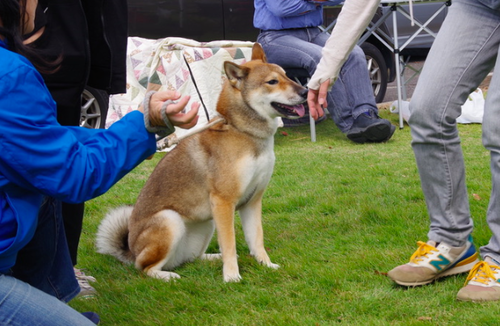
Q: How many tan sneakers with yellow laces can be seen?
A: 2